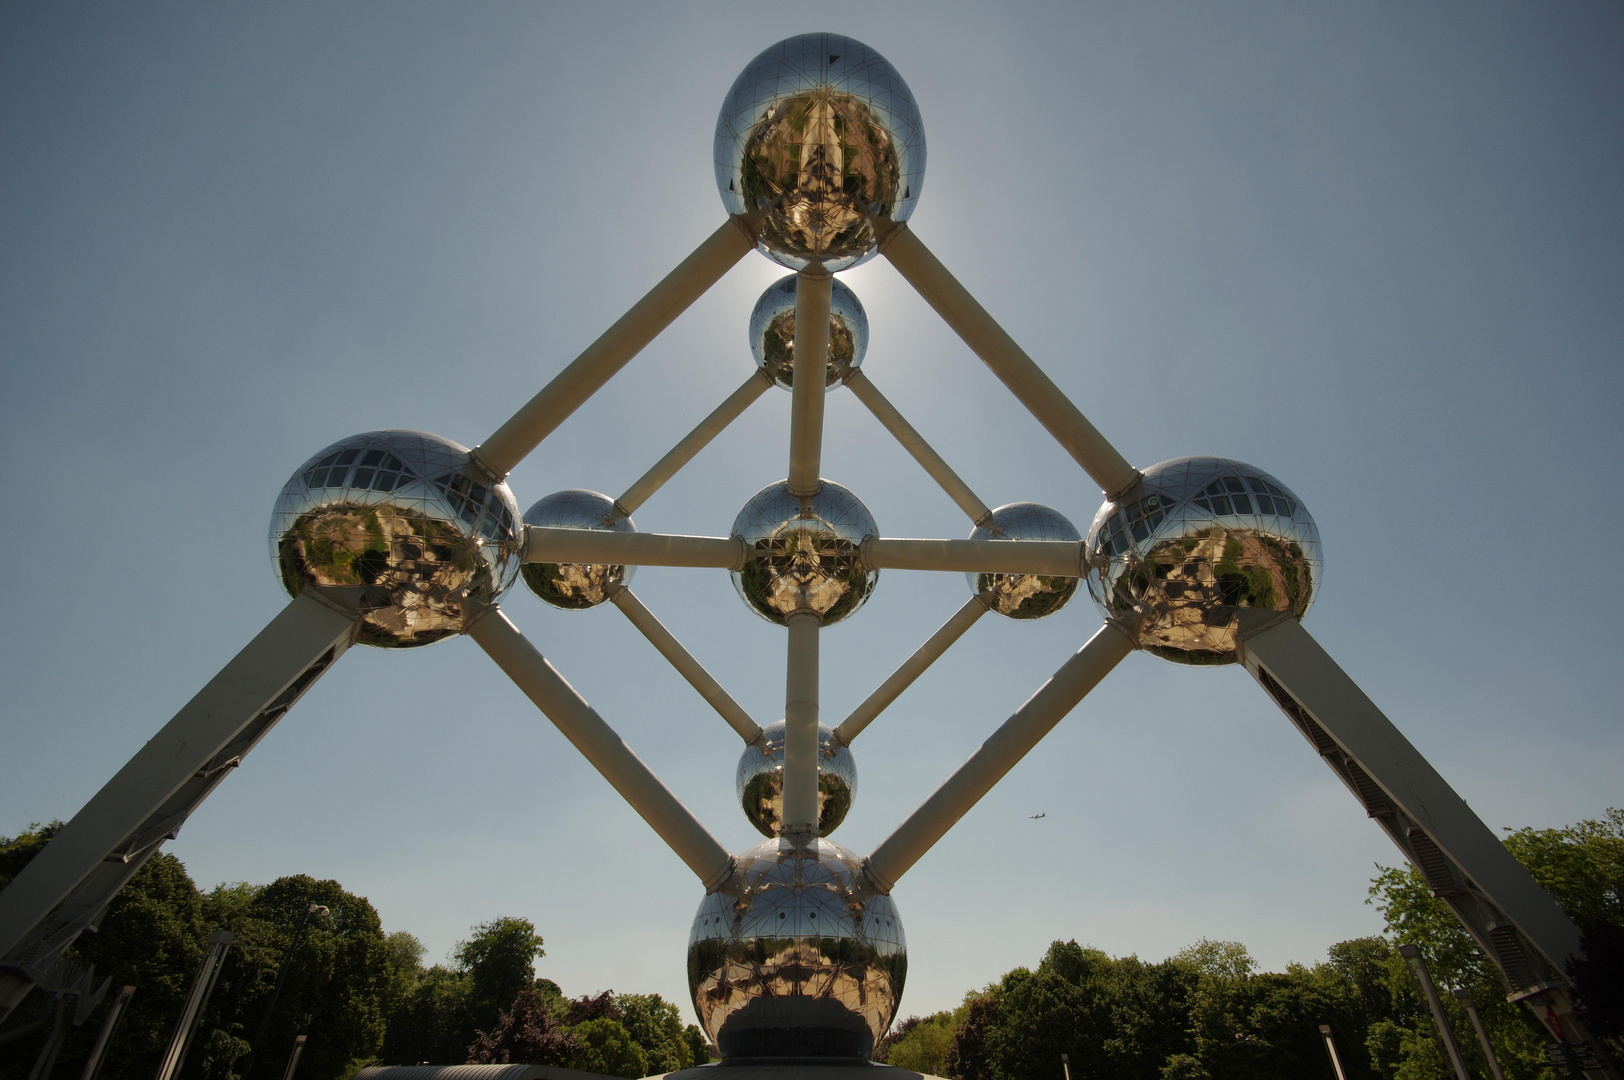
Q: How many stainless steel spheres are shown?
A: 9